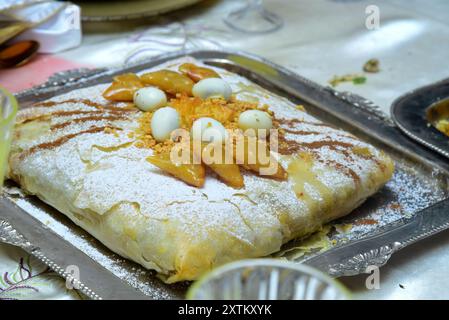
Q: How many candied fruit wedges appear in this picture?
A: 6